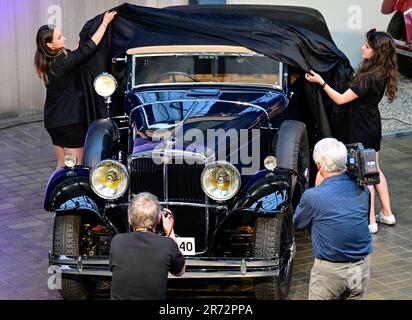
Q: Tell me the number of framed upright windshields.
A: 1